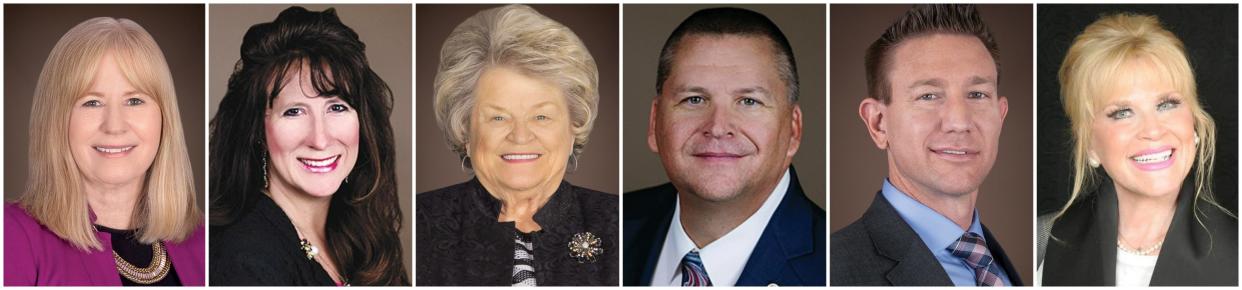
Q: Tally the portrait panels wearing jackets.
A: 6